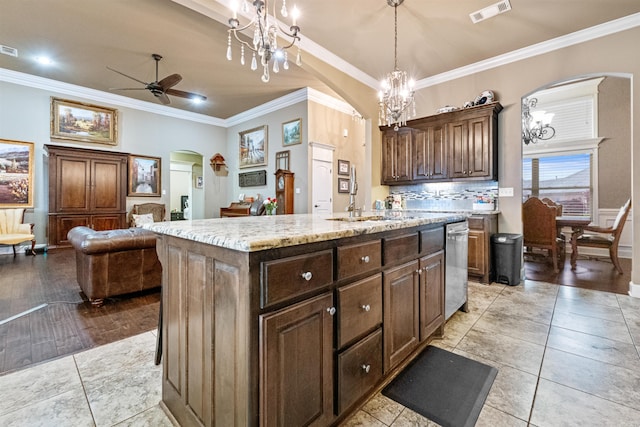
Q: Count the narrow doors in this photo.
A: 1